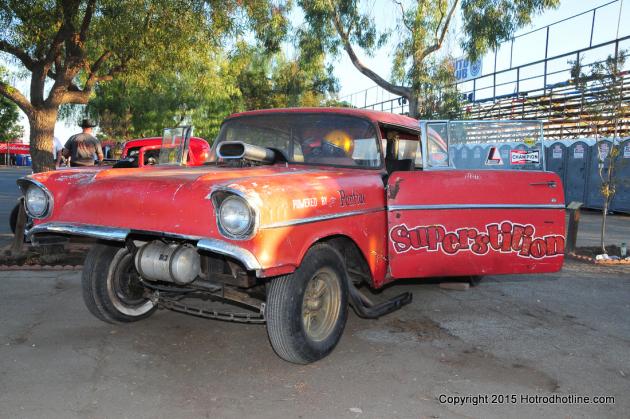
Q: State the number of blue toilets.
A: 11